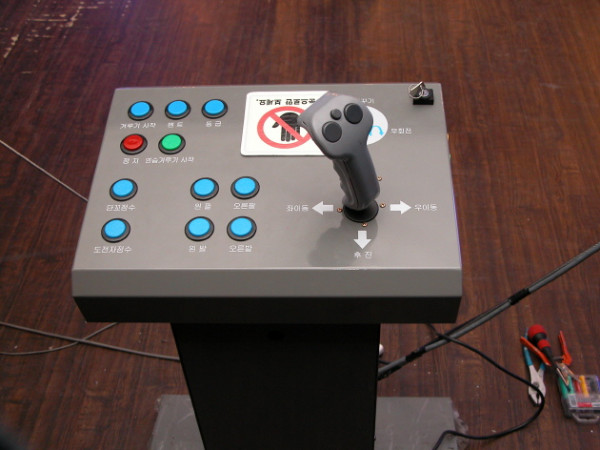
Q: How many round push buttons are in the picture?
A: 14